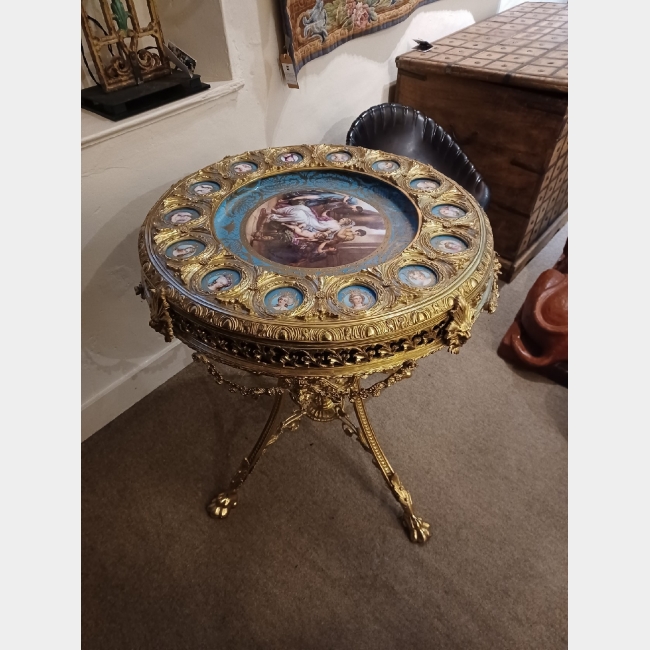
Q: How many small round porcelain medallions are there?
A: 14